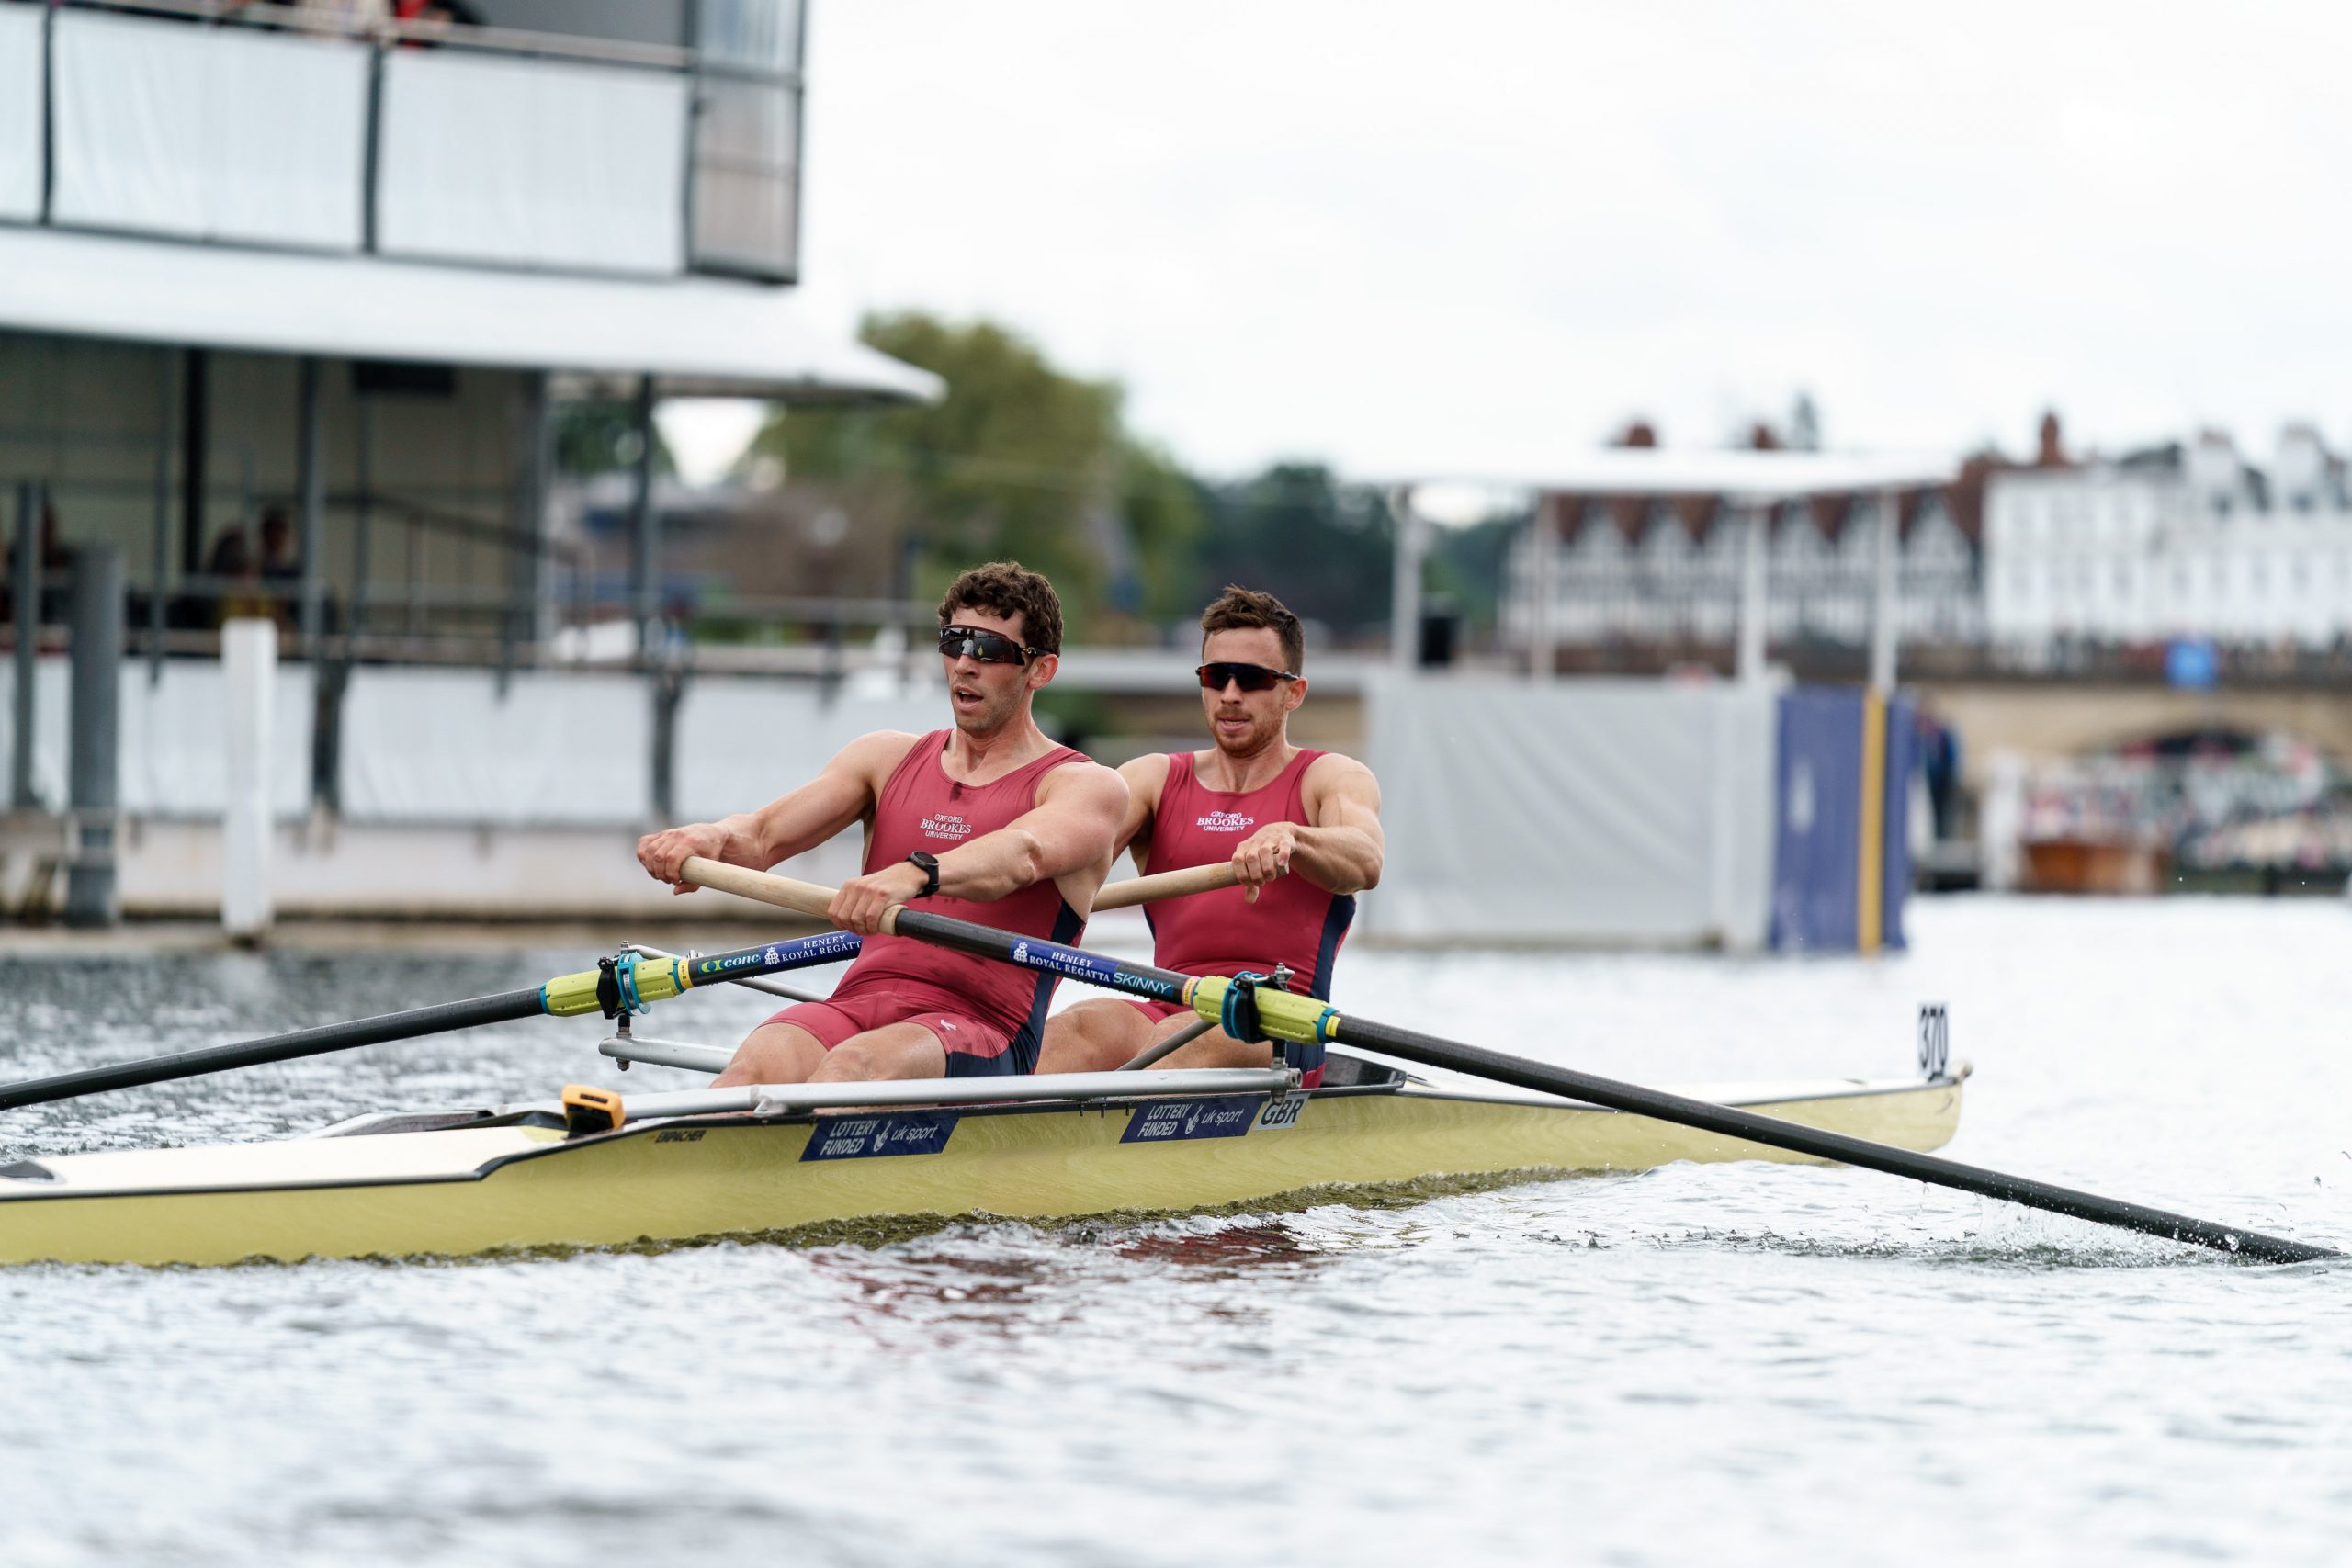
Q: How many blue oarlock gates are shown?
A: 2